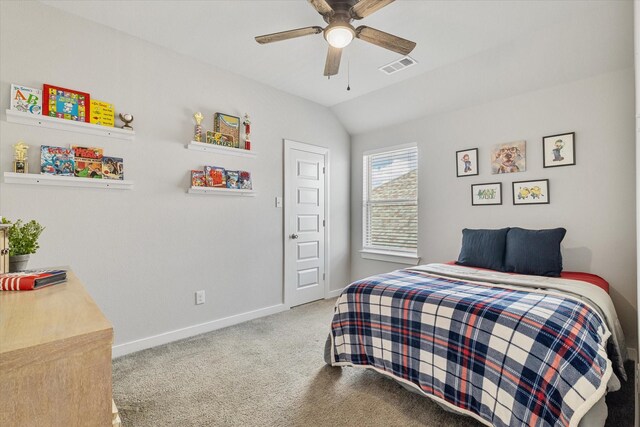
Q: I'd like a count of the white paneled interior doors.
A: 1